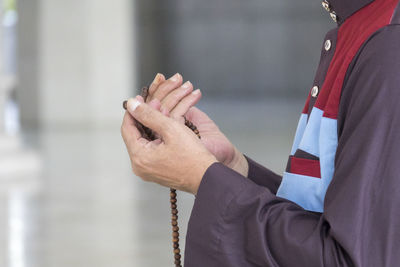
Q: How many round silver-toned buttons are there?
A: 4